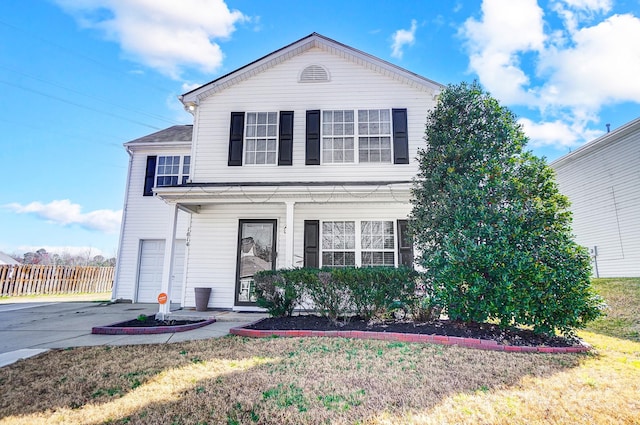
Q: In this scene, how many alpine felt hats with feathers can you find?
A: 0